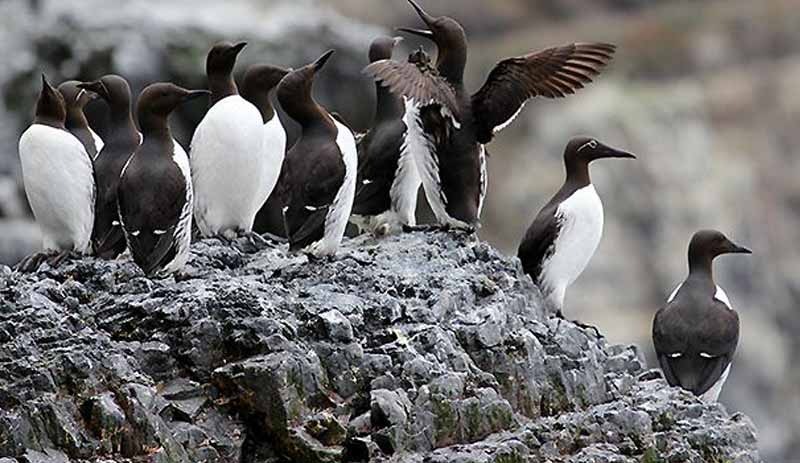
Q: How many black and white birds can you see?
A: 11